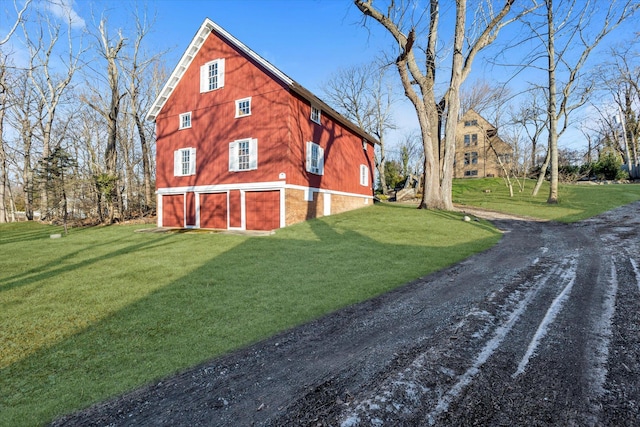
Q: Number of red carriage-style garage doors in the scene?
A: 3